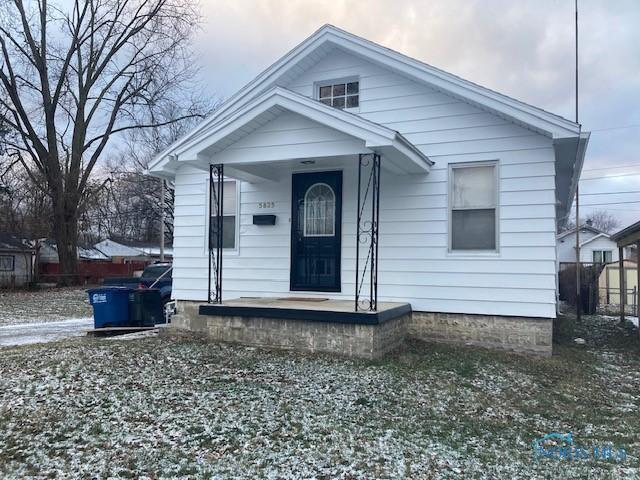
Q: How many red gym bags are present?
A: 0